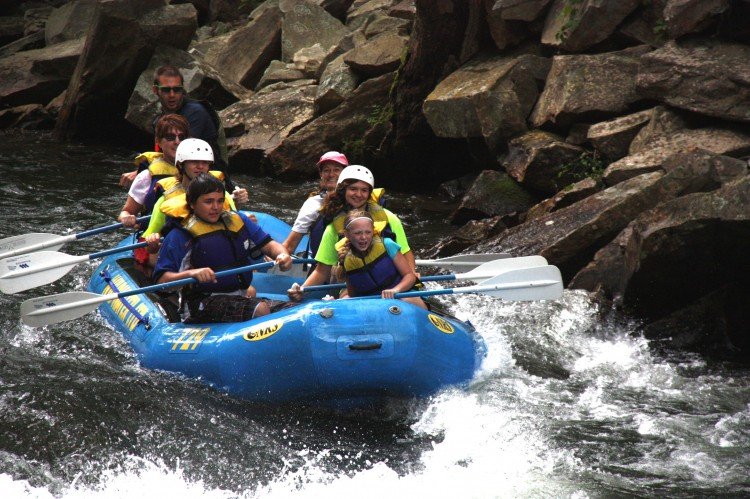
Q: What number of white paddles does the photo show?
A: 6